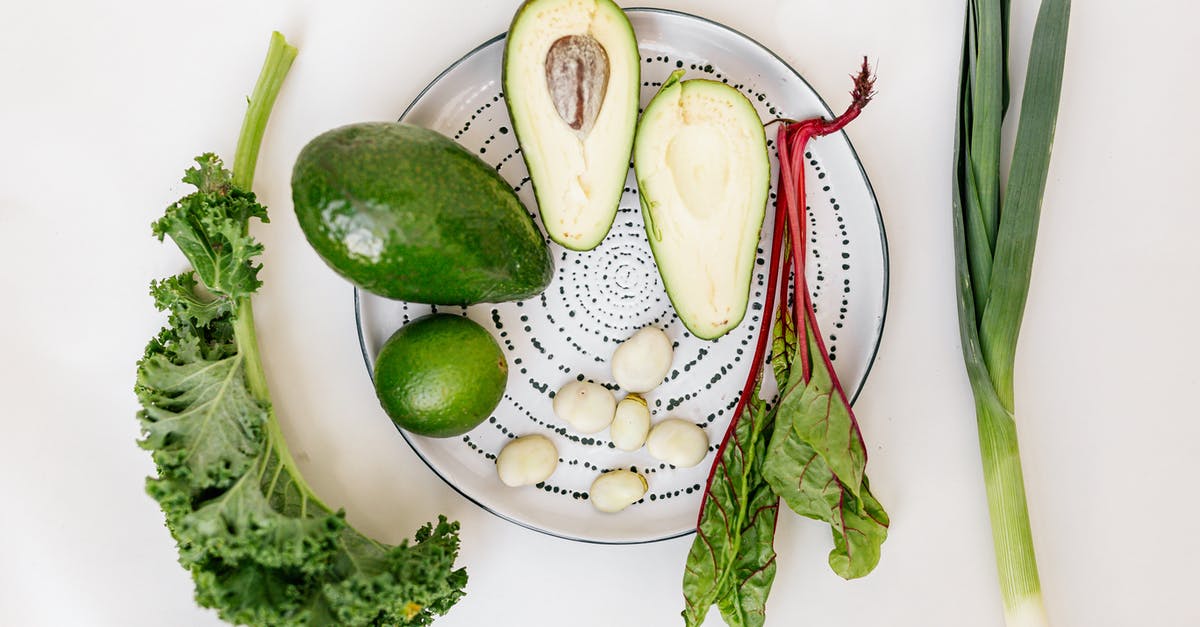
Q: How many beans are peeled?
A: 6